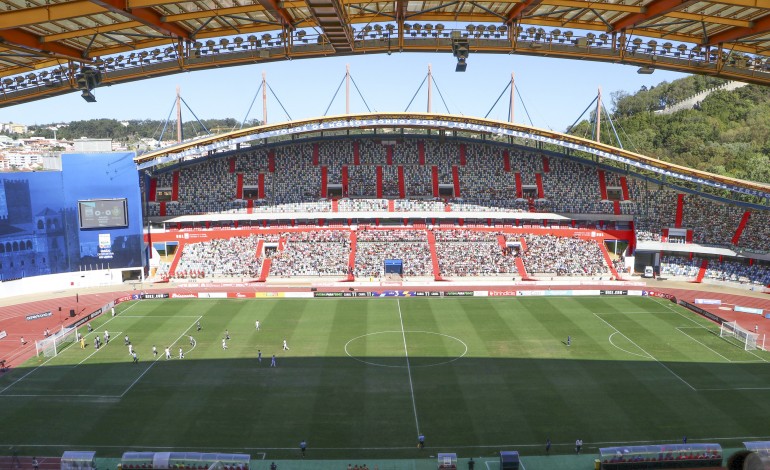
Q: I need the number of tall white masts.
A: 6